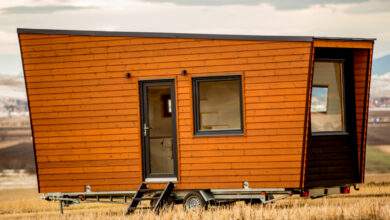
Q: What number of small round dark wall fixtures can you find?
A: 2